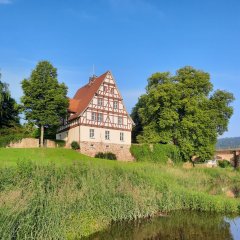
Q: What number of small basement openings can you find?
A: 3